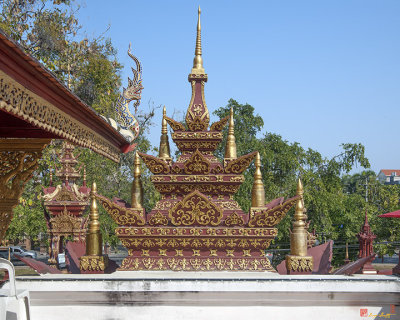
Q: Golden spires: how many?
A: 7